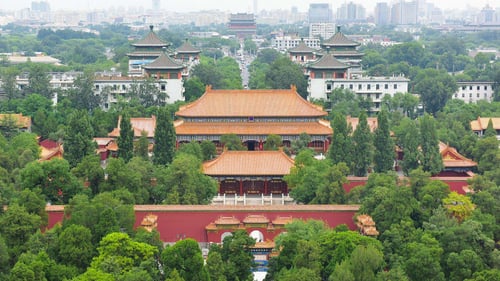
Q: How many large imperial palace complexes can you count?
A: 1